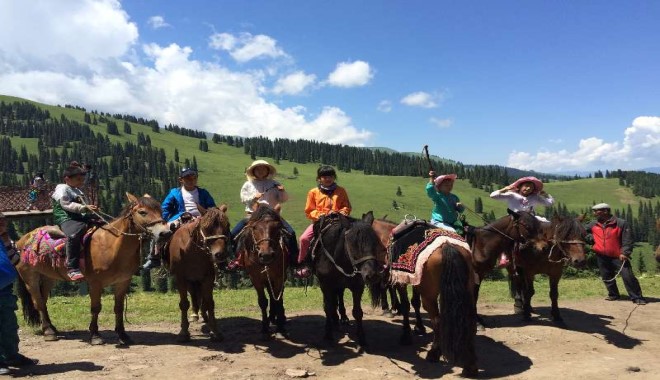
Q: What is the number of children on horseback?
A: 6